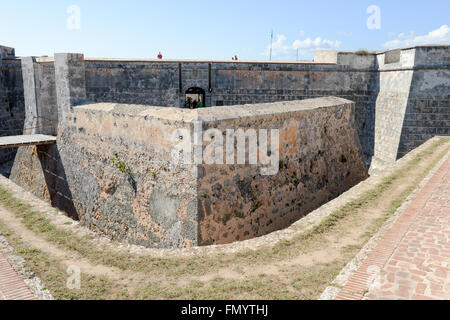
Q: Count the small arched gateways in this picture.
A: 1